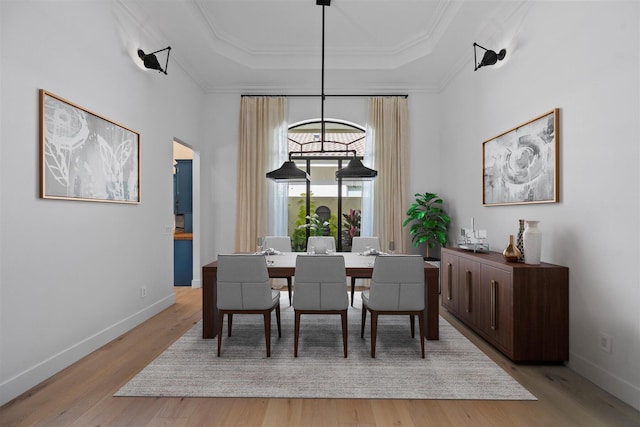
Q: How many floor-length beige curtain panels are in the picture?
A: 2